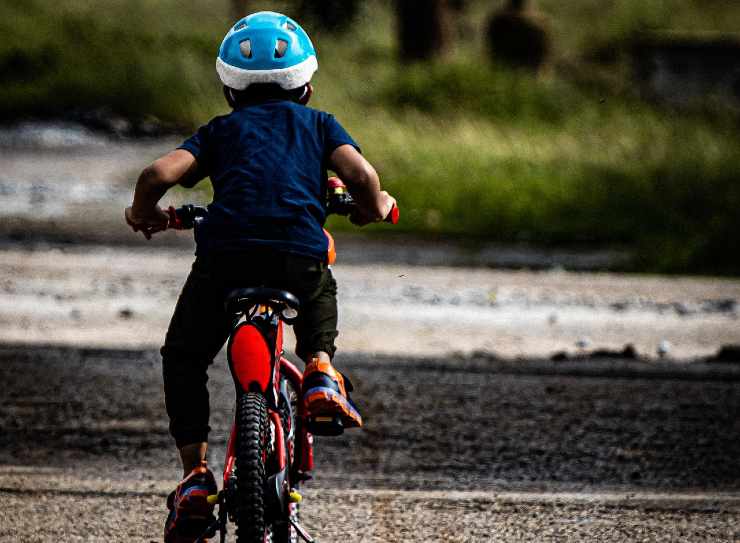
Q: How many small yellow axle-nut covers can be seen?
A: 2